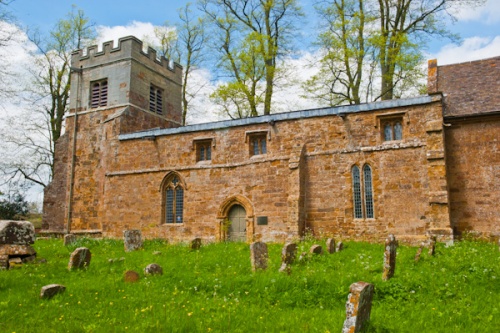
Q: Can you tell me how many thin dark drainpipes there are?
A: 1